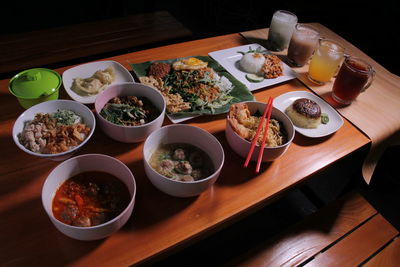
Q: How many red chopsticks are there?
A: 2